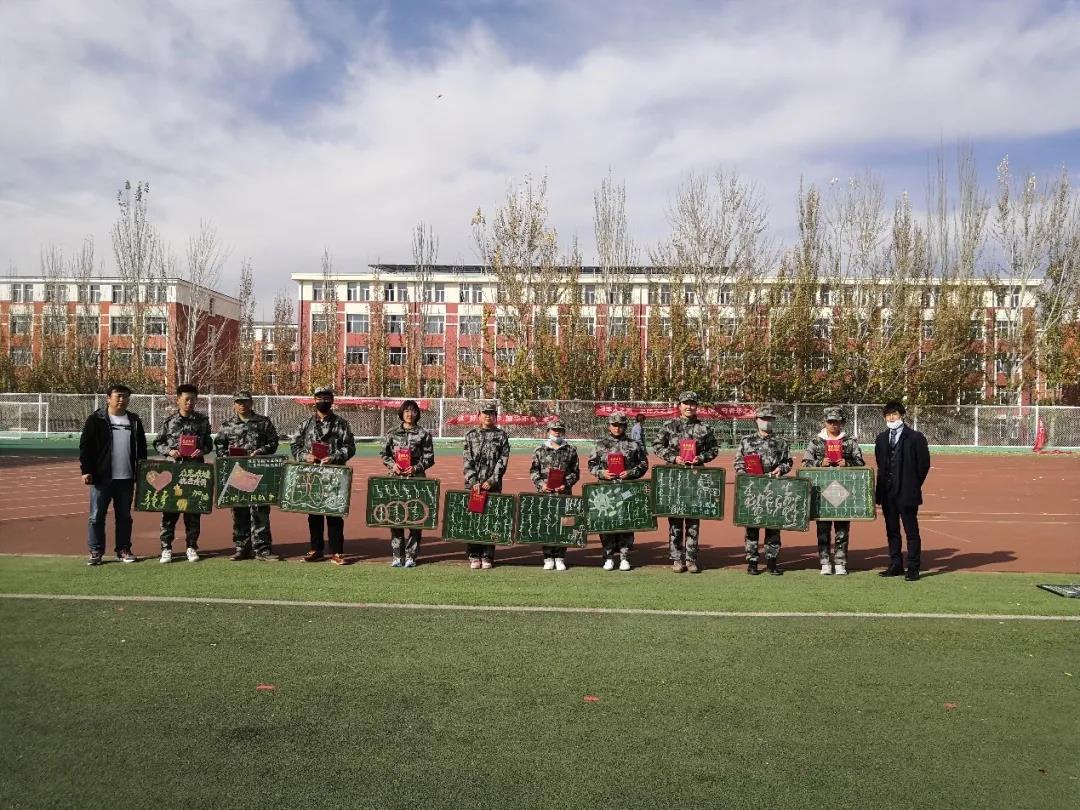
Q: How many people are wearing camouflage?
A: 10